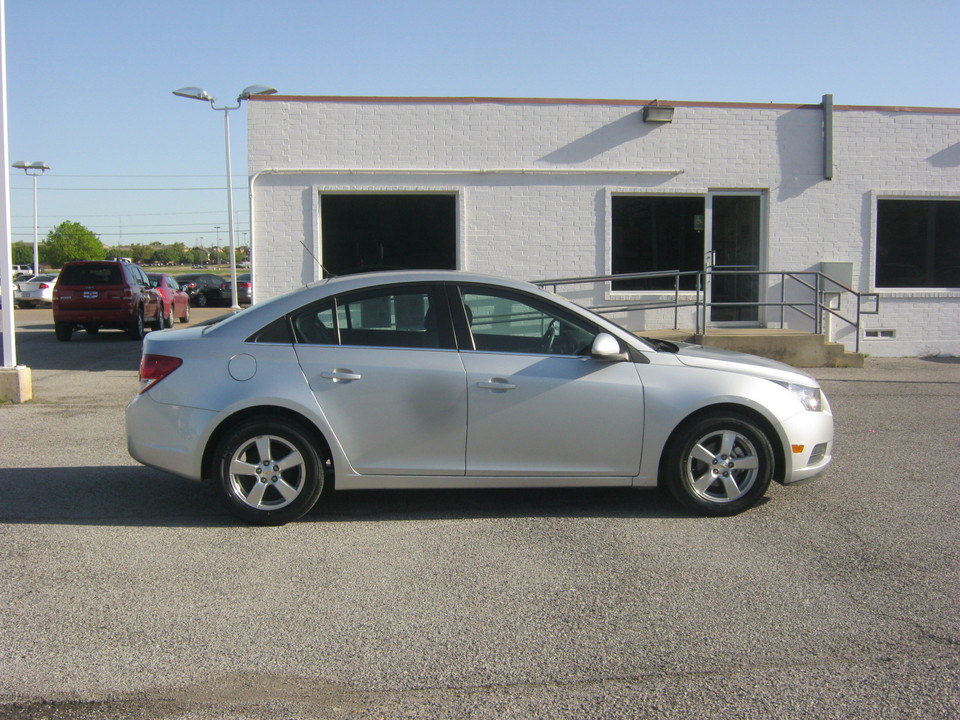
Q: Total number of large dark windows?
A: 3